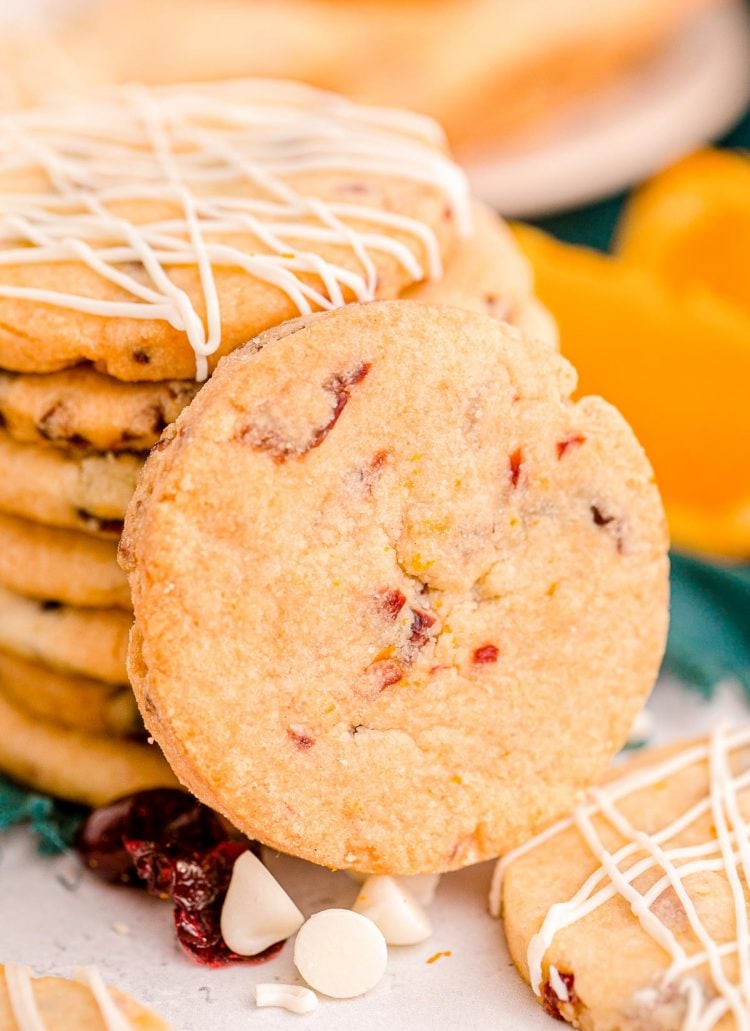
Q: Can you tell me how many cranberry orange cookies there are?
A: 10